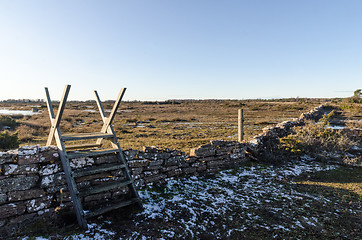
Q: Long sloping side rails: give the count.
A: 4